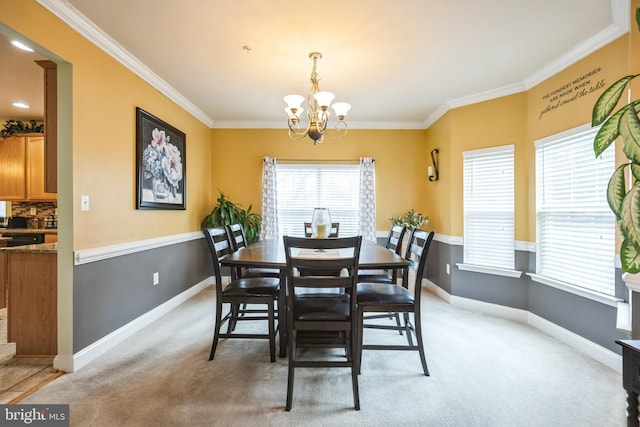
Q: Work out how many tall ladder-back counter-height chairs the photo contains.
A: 6